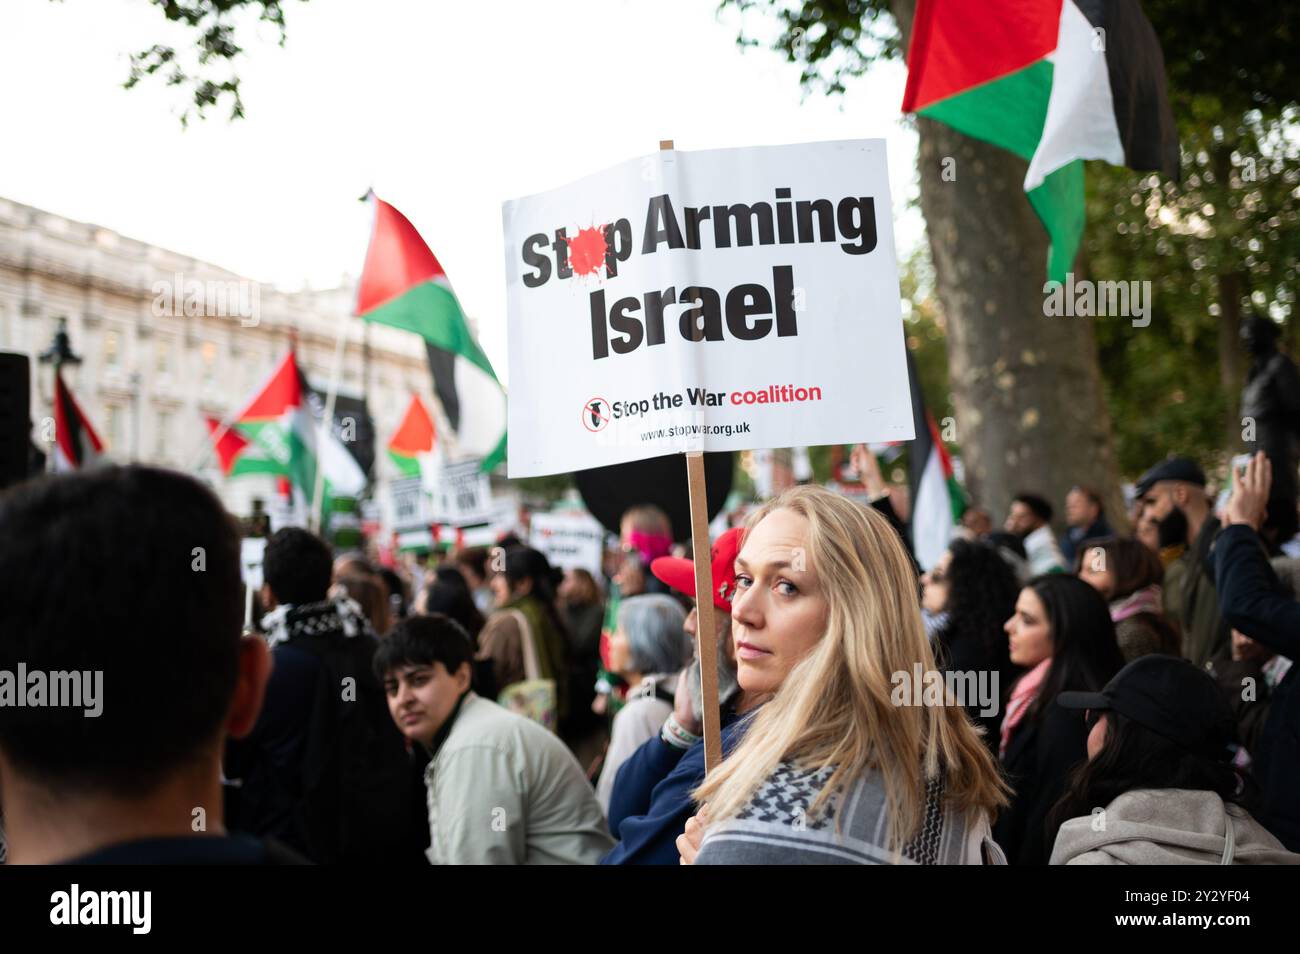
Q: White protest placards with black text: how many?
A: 4